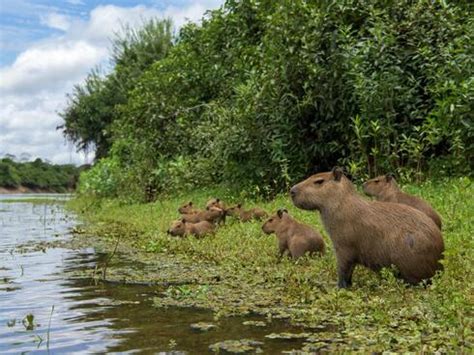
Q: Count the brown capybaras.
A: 7